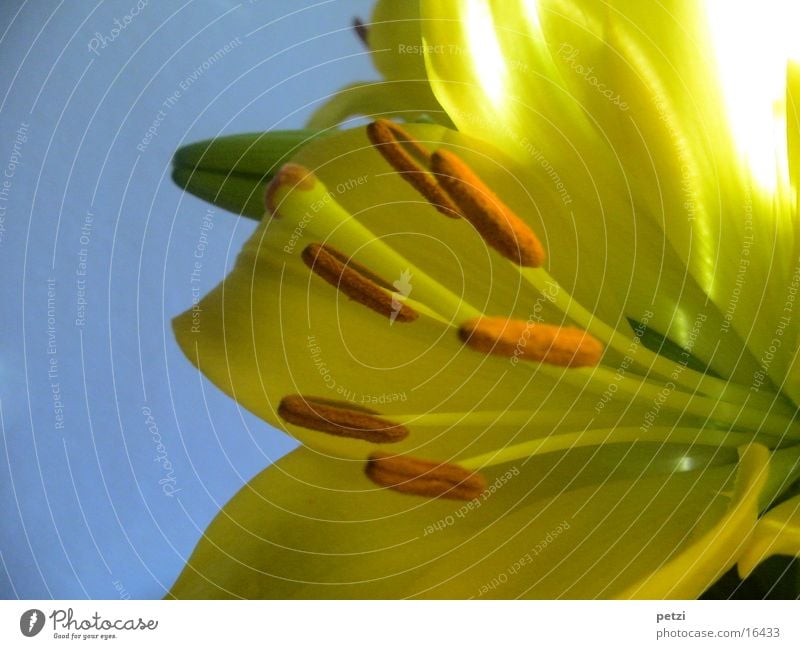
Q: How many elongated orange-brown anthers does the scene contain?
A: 6